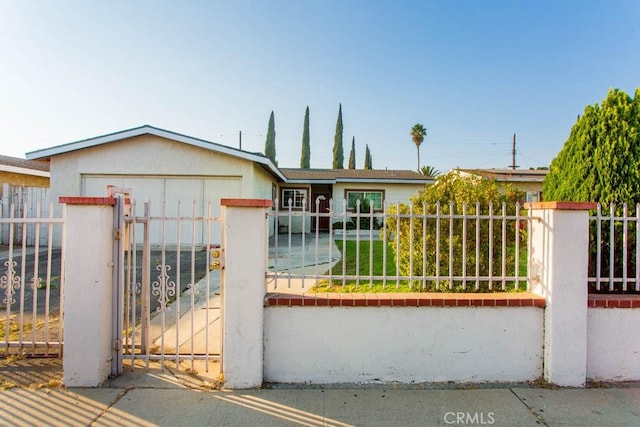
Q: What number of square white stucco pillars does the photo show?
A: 3